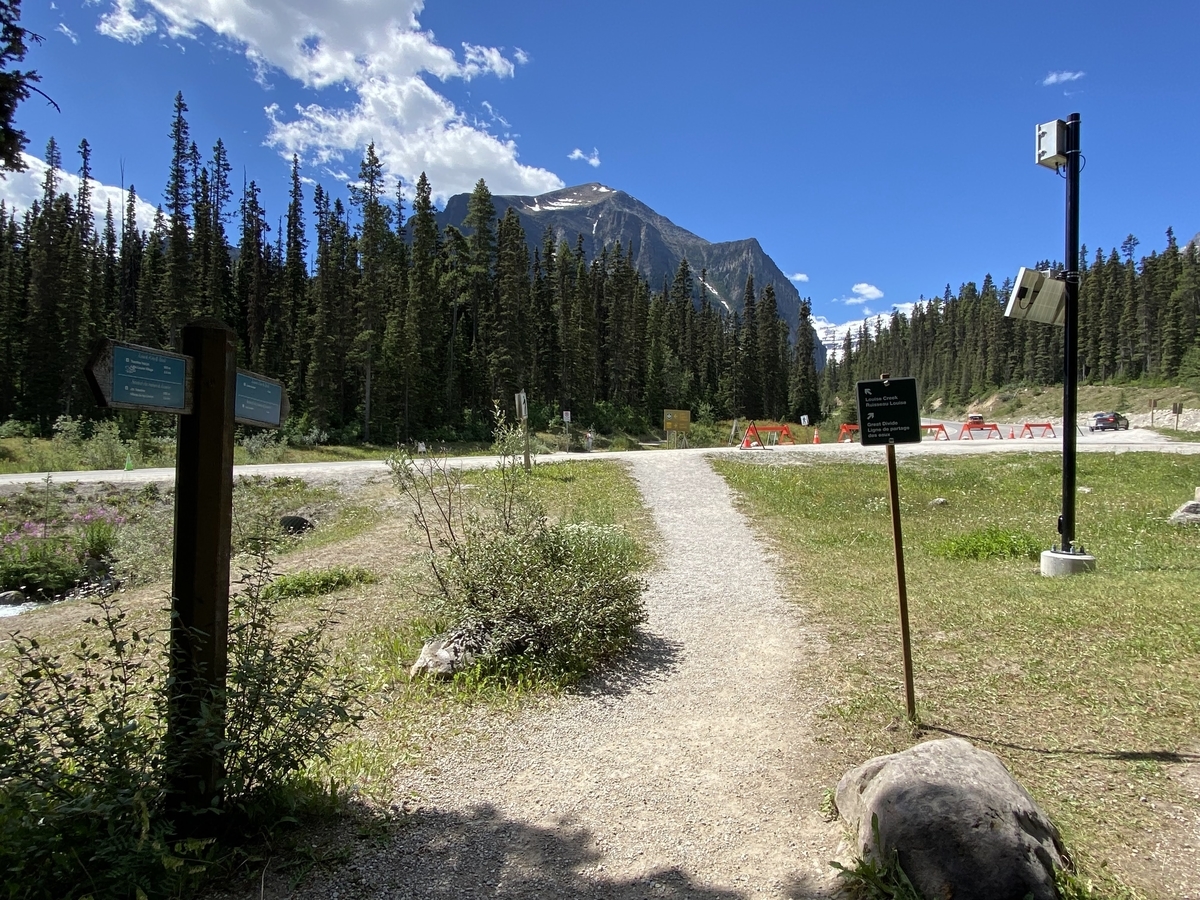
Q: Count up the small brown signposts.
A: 2